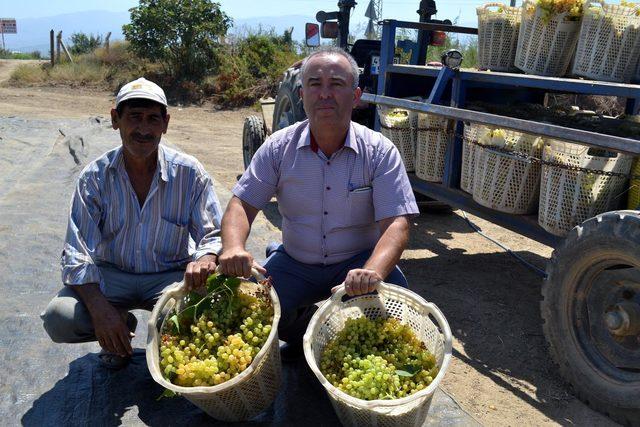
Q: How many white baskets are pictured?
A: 10